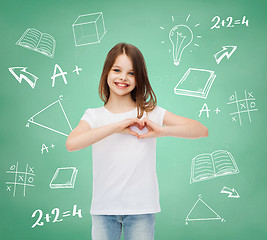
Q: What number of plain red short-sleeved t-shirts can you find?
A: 0